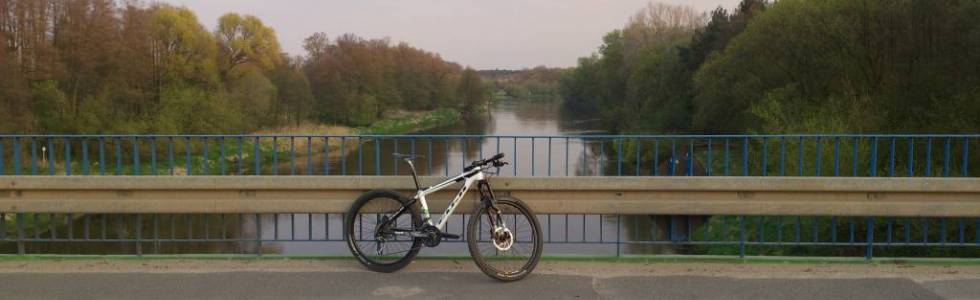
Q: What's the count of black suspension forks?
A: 1